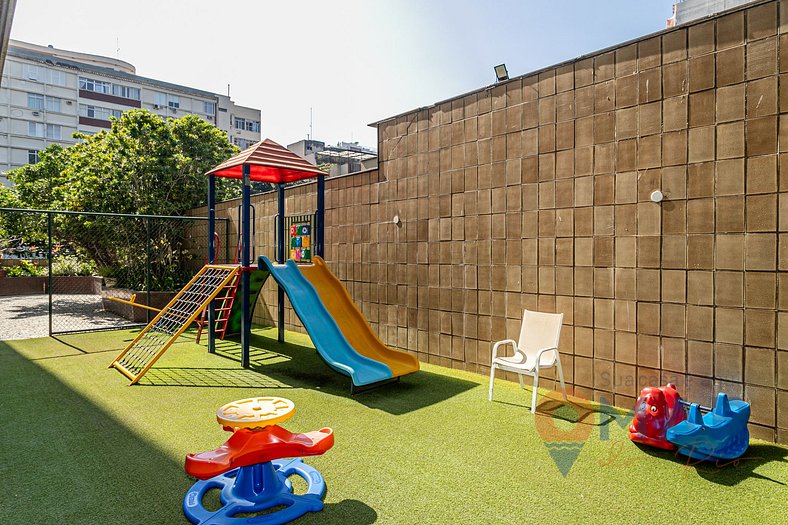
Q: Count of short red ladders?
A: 1